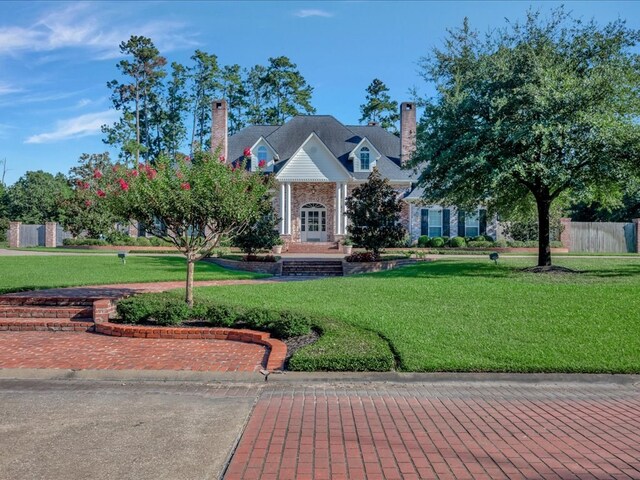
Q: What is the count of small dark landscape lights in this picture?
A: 2